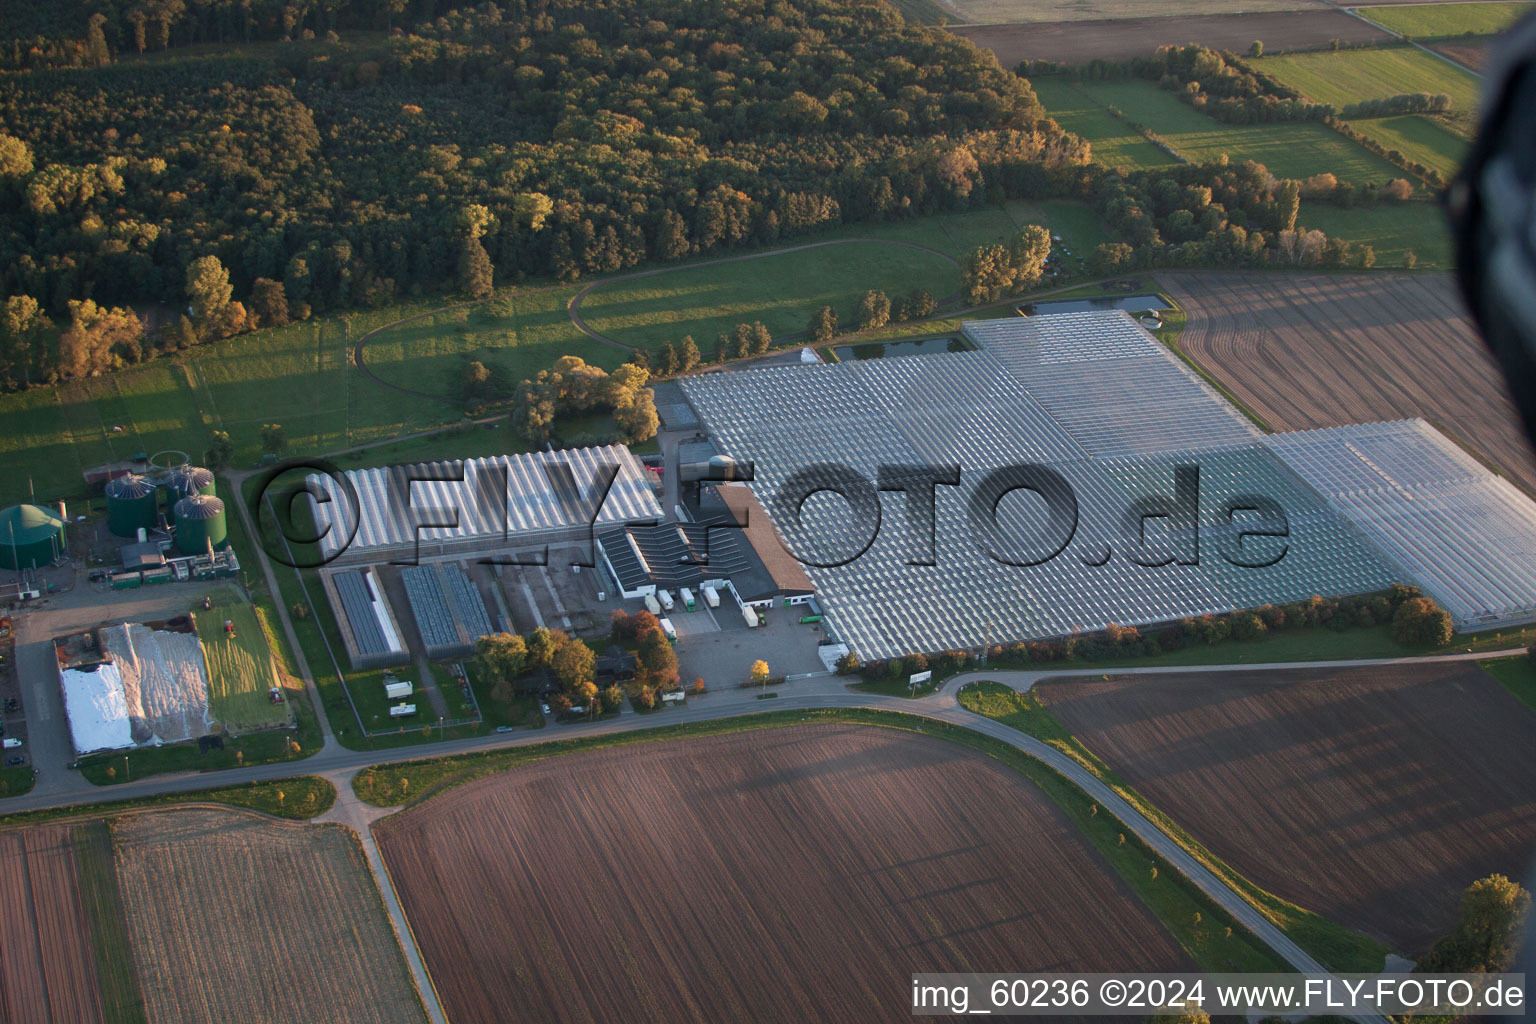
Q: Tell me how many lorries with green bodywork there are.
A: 2